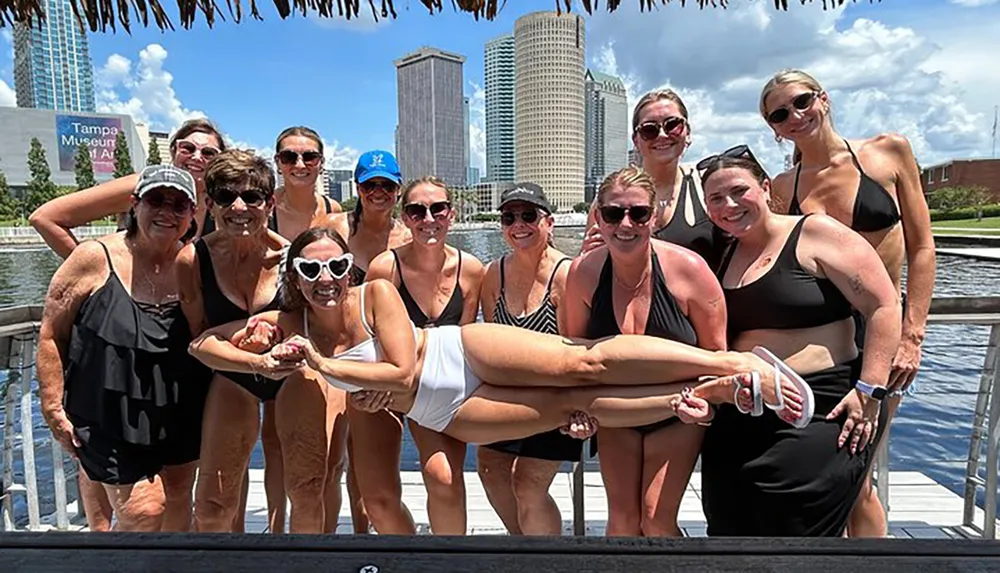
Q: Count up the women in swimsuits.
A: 12